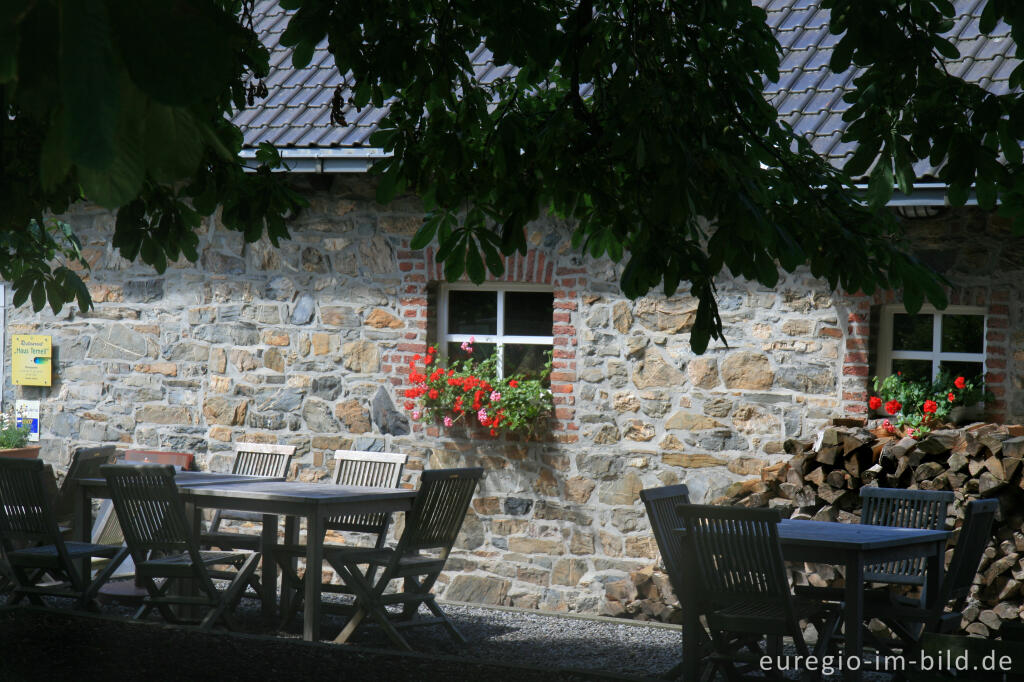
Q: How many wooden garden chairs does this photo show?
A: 10